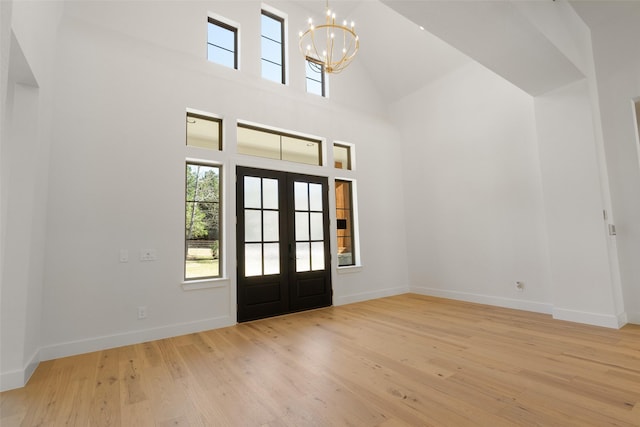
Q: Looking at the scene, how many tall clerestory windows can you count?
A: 3